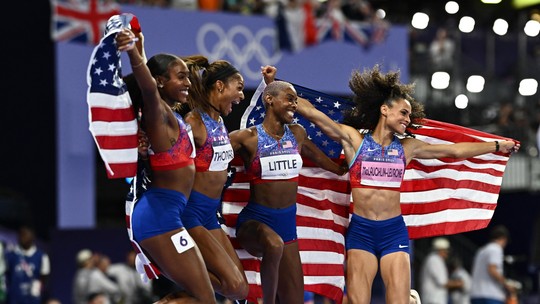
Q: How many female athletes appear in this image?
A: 4